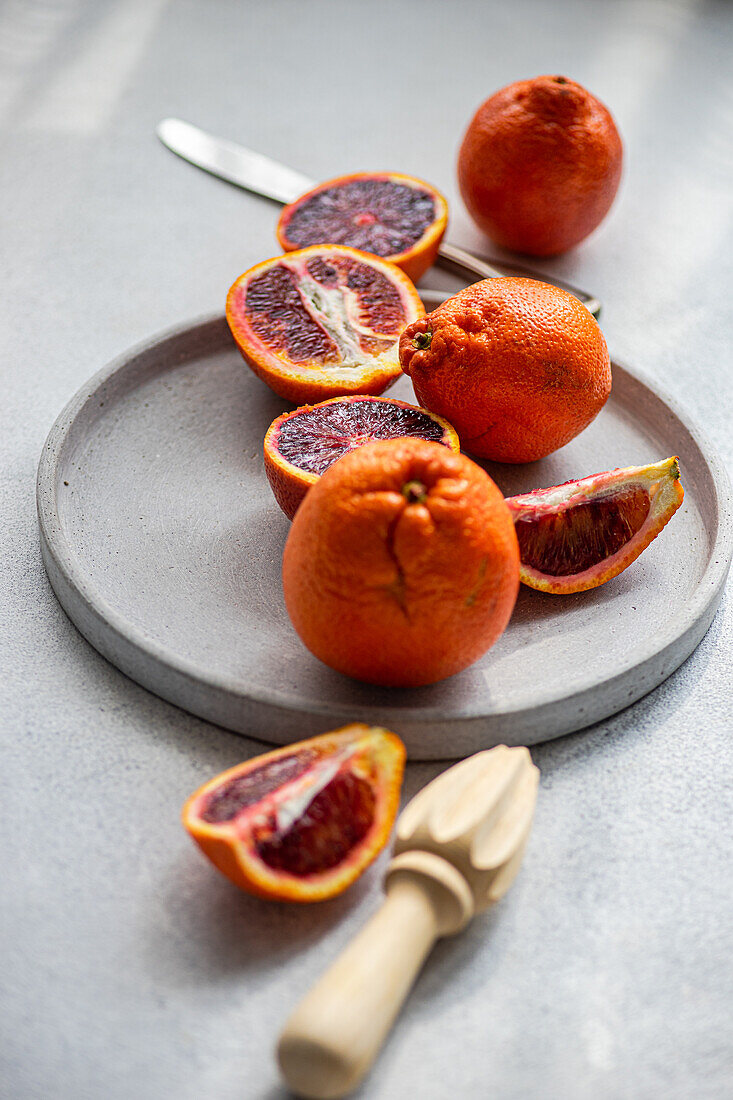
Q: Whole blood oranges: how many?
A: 3